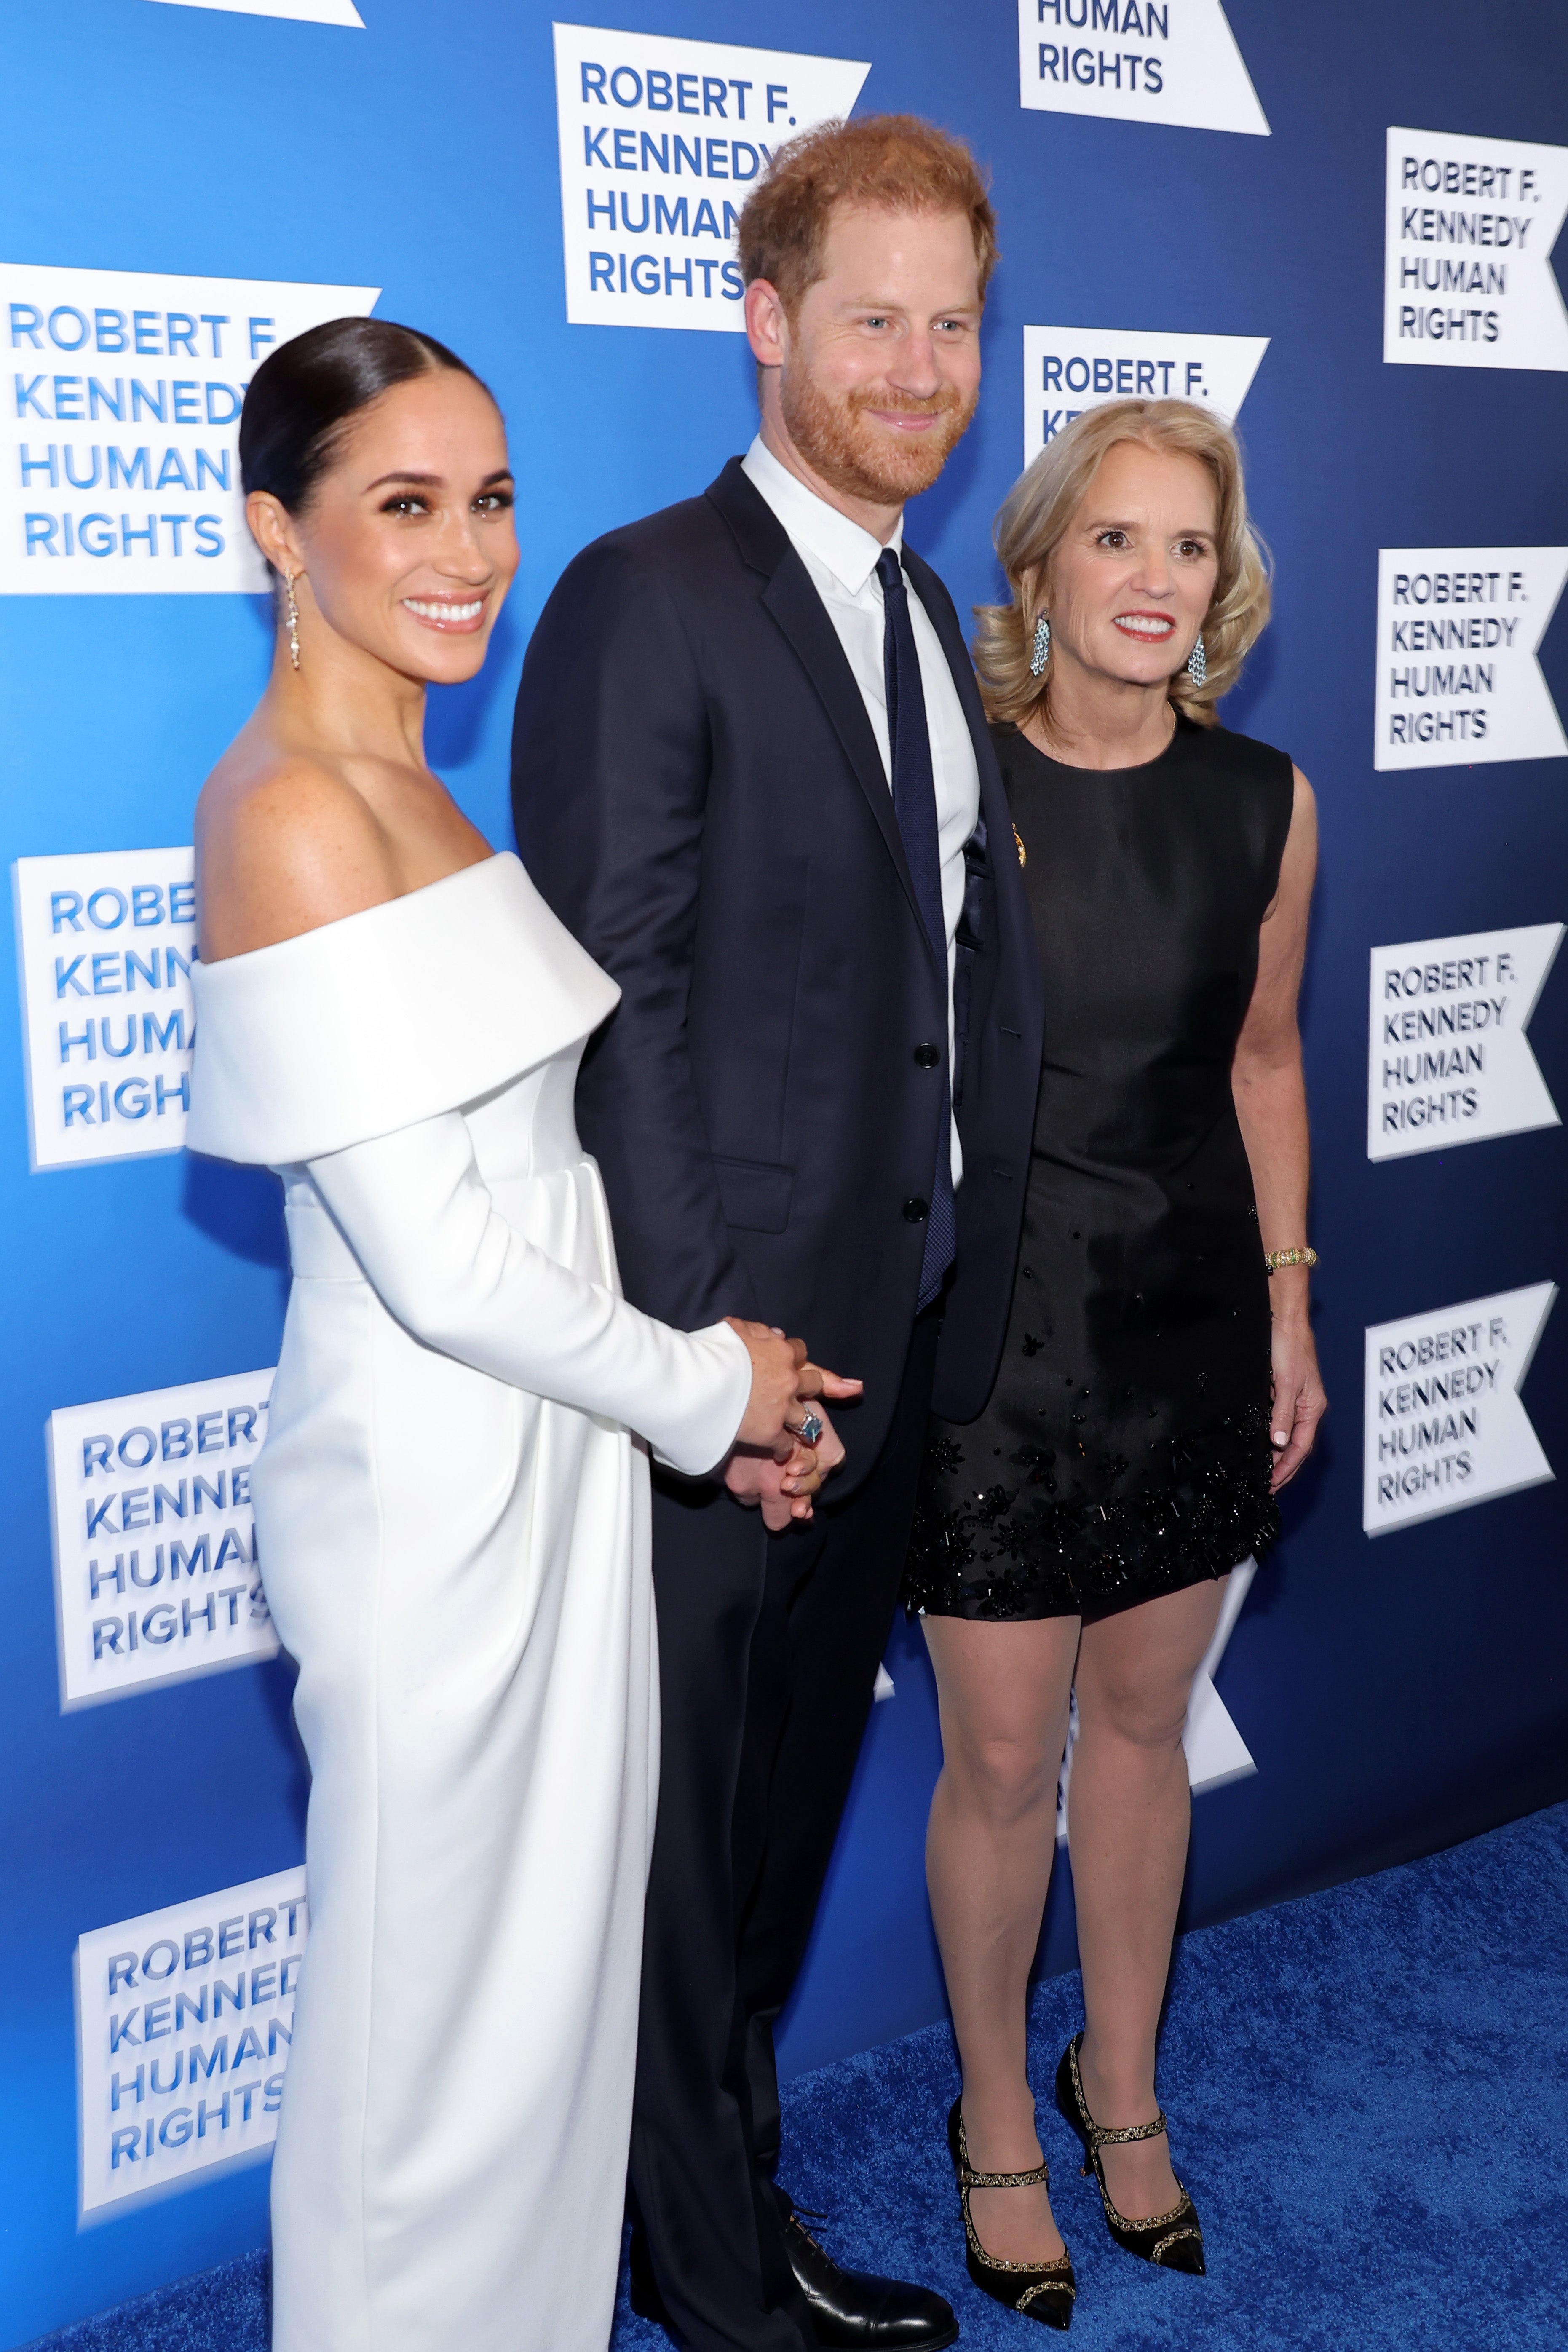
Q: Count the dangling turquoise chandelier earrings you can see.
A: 2